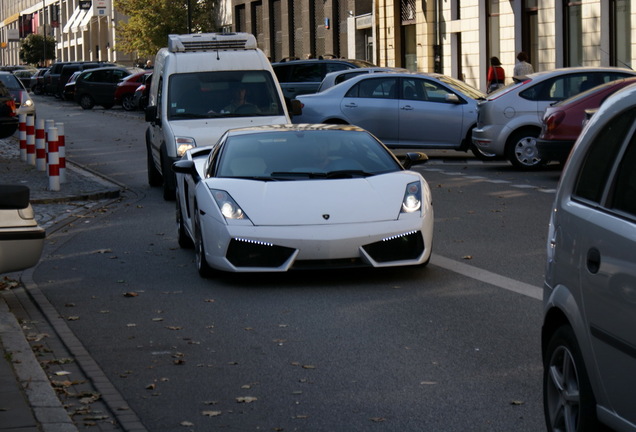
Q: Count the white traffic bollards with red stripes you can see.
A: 6